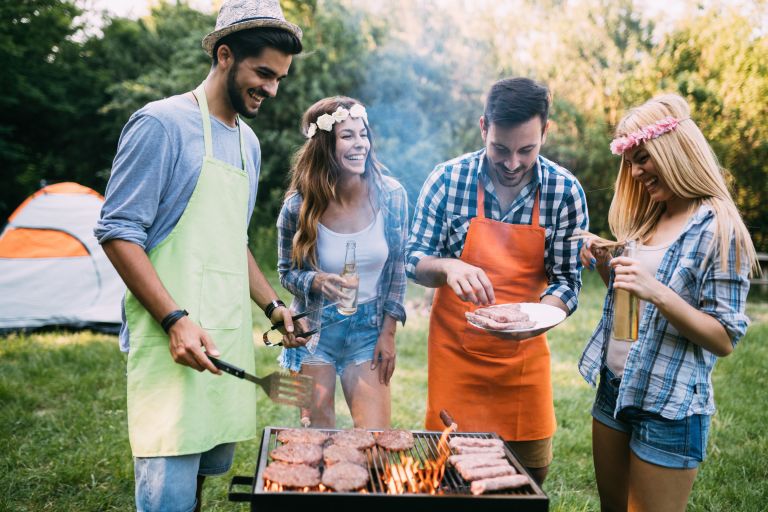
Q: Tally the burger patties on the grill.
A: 7